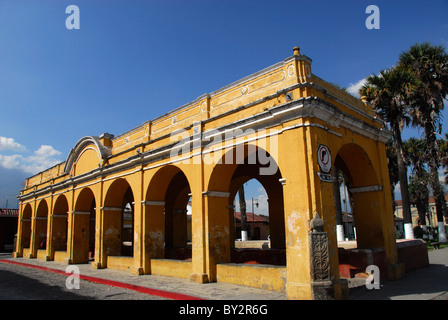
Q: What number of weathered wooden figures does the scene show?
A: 1